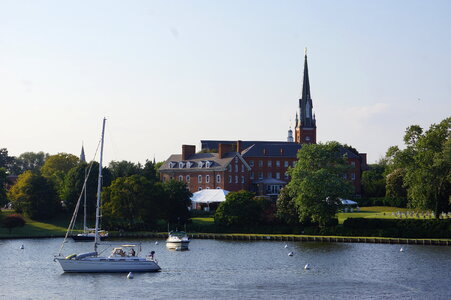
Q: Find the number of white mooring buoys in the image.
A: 7